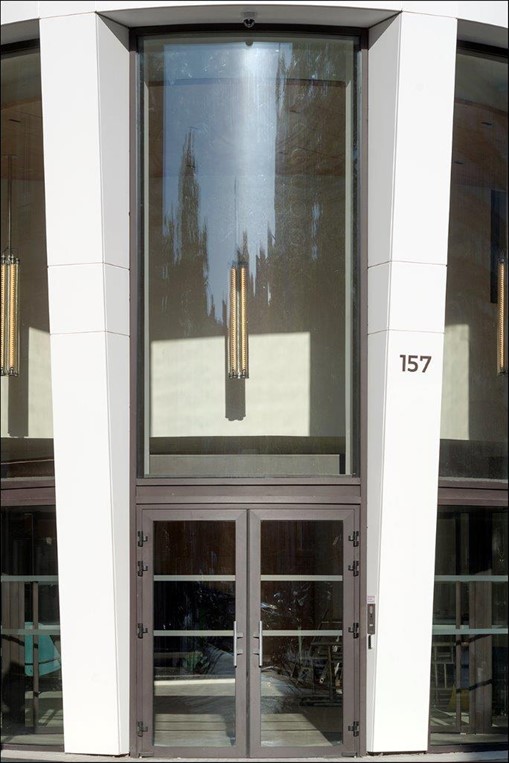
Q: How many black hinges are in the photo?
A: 8